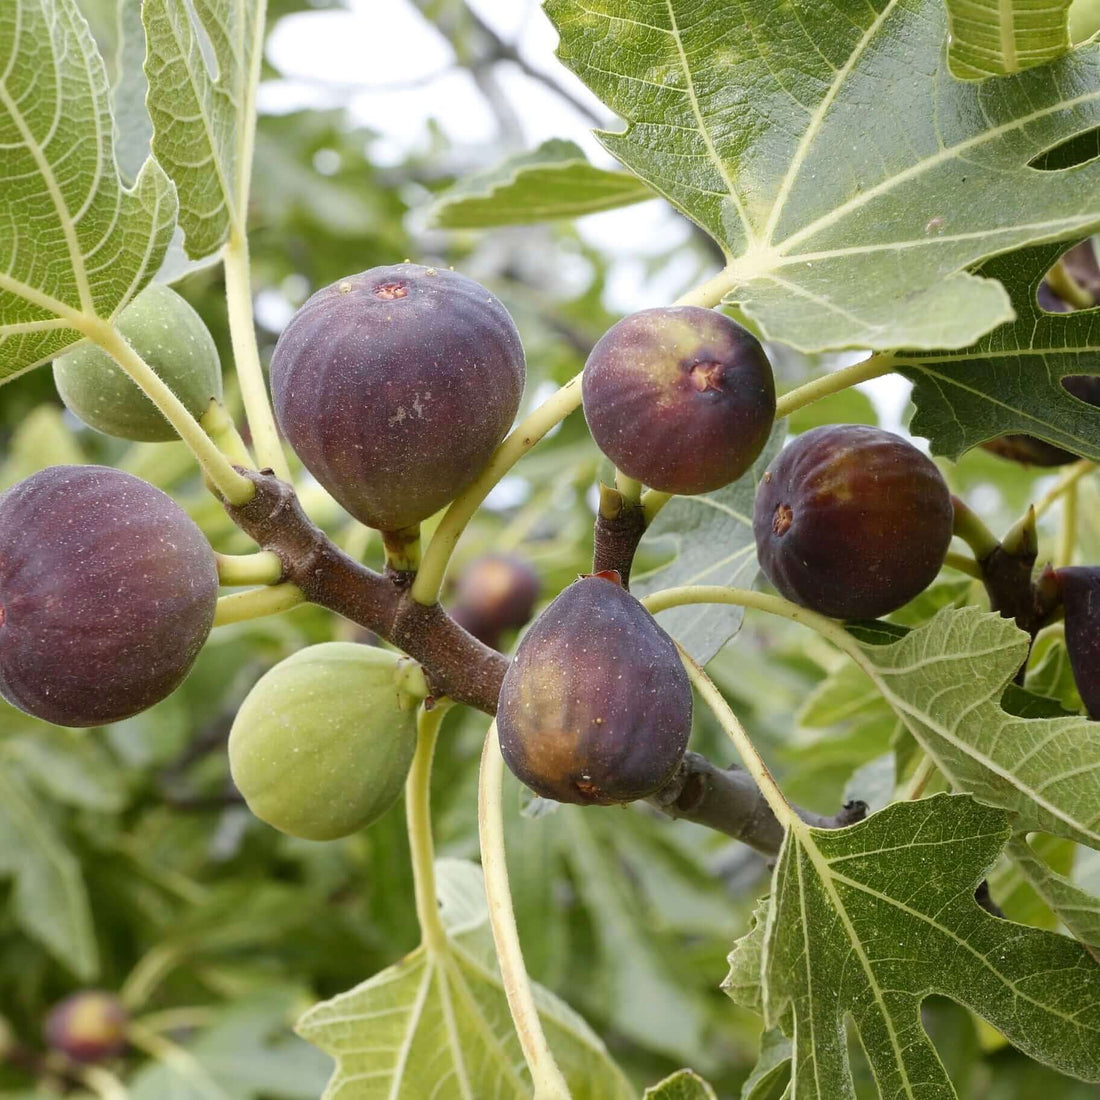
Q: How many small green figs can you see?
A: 2